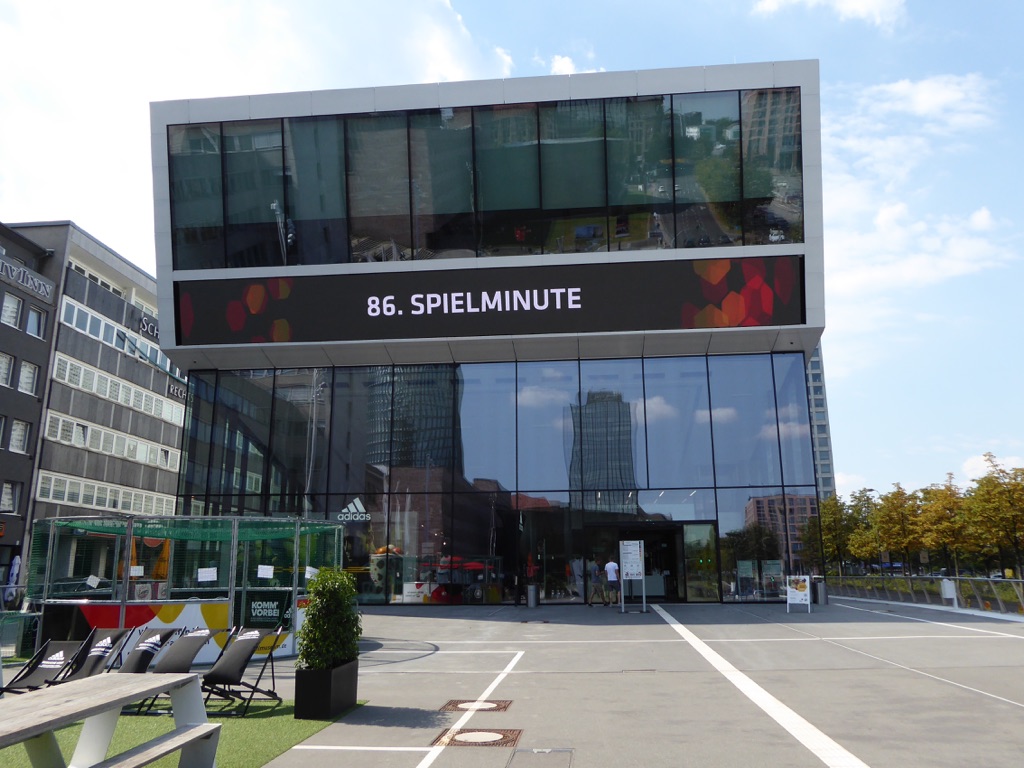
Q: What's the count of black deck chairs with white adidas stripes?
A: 5